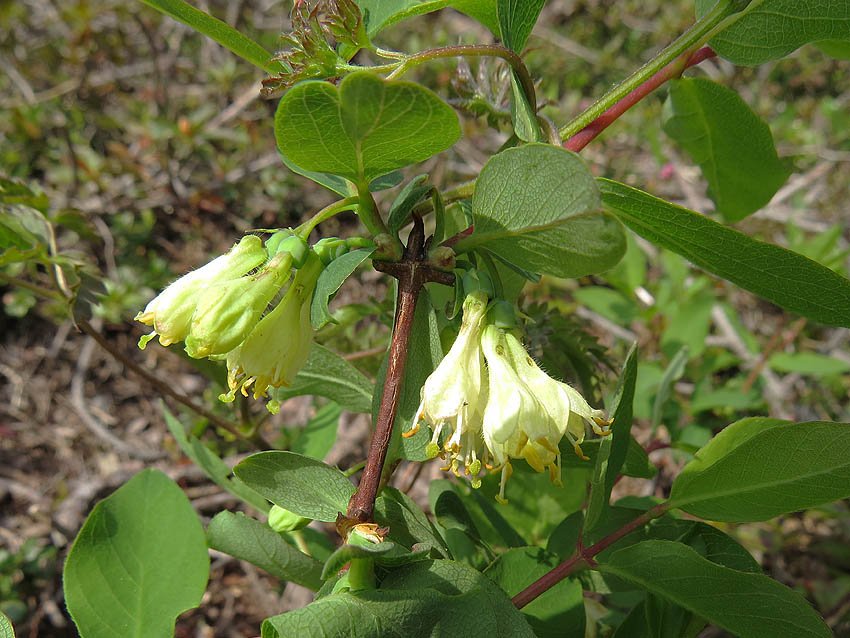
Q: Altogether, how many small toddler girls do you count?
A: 0